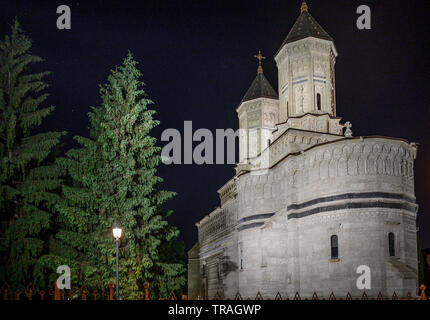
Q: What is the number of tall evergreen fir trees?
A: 2